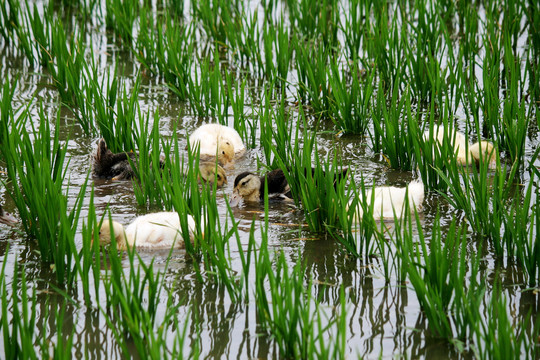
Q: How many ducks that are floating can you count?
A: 6